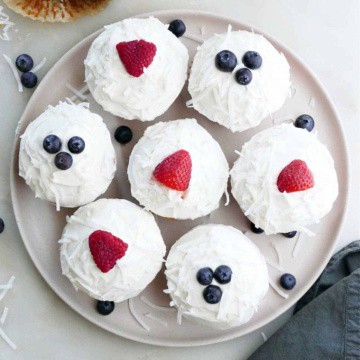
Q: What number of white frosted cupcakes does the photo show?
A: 7